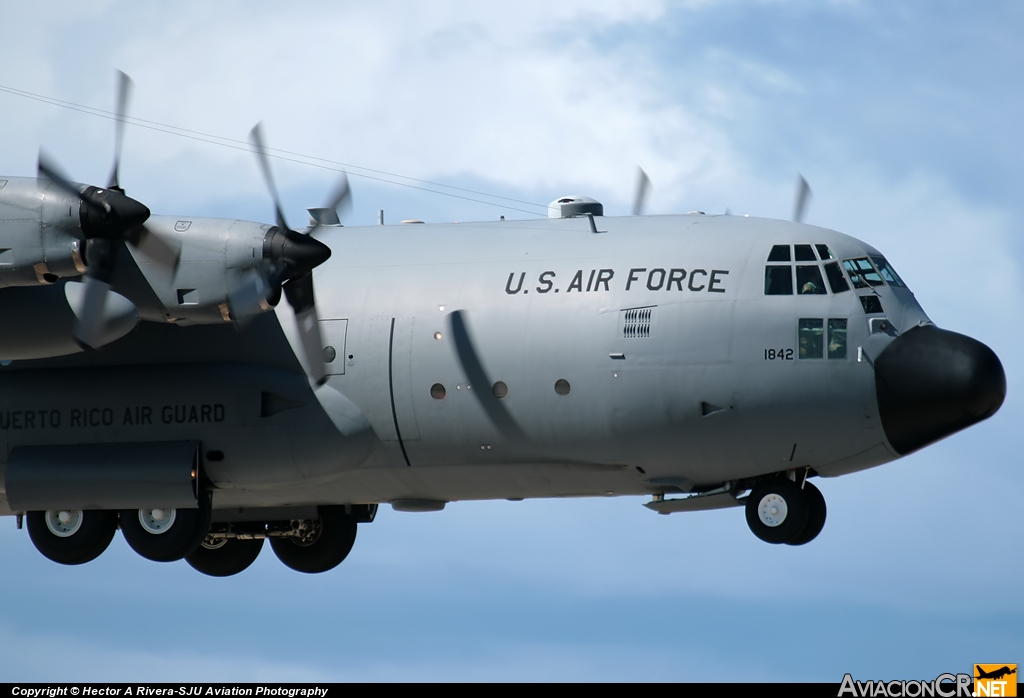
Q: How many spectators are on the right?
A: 0